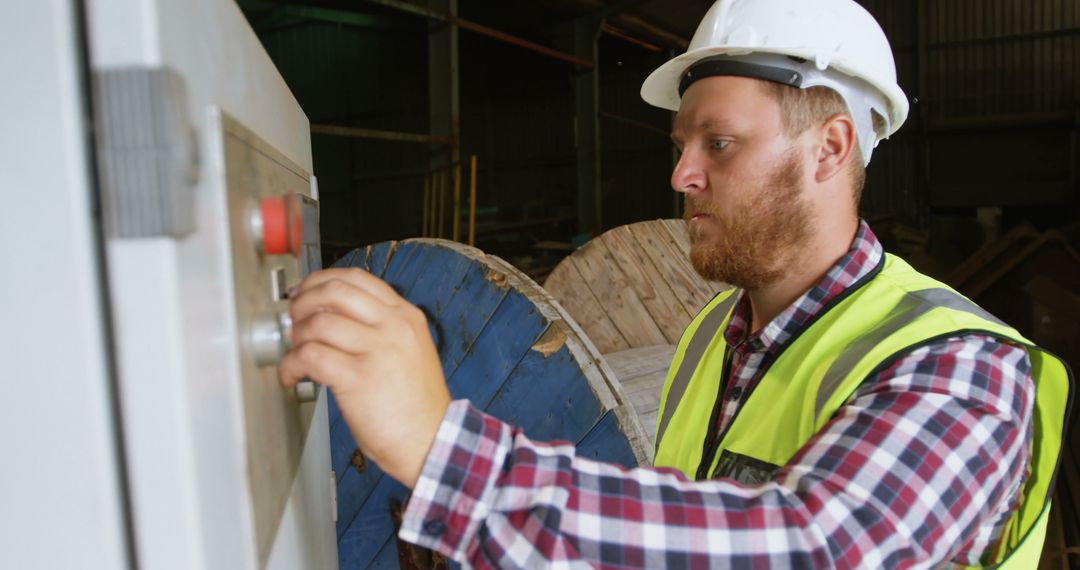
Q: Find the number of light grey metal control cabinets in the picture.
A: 1